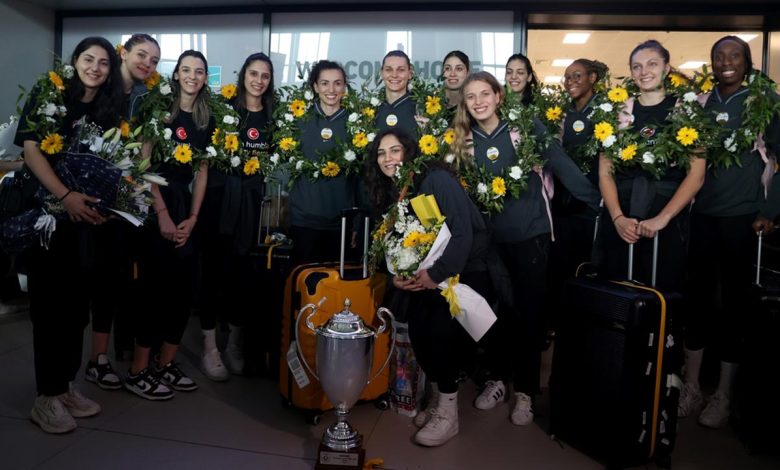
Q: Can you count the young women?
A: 13